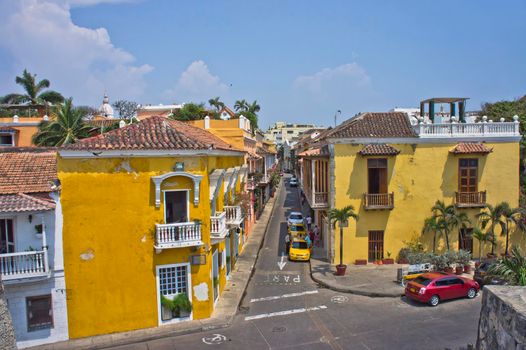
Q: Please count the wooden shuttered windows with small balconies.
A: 2